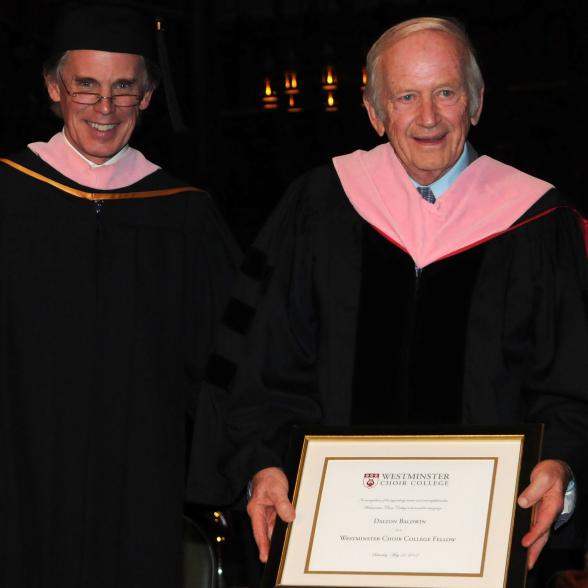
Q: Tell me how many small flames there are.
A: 7